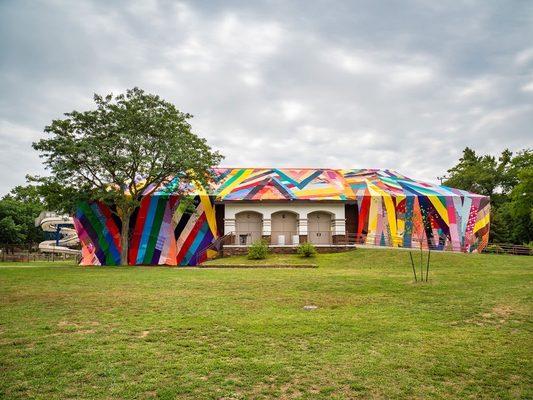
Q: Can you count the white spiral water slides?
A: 1